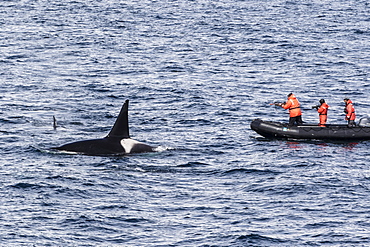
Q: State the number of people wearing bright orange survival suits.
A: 3